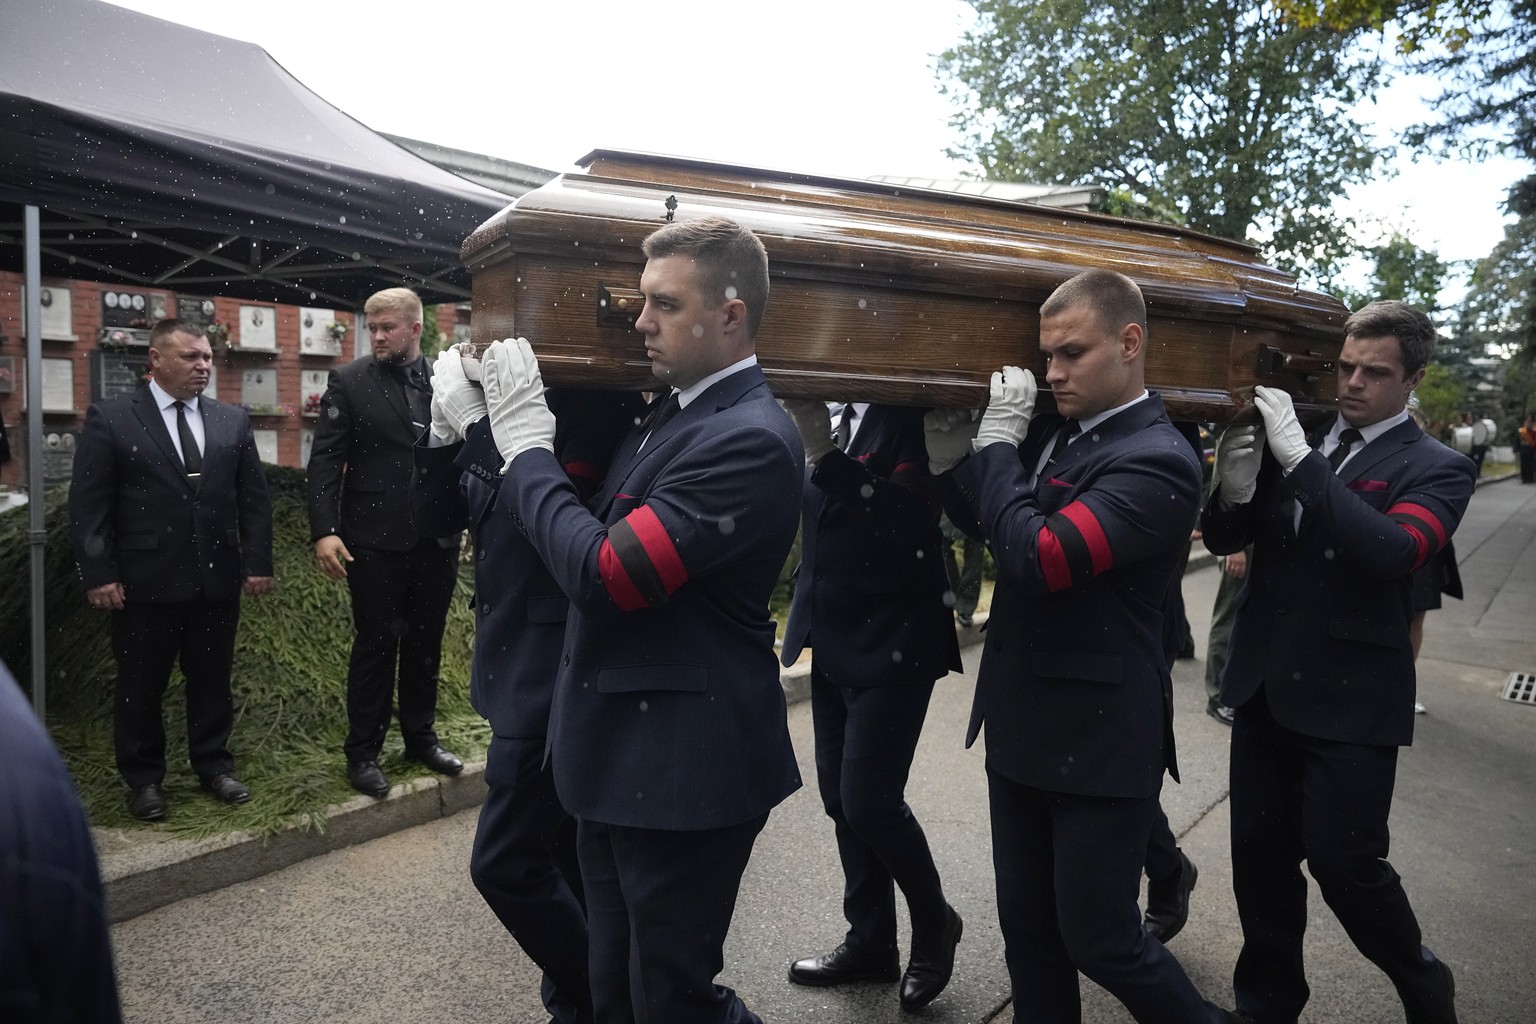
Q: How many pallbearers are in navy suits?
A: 6